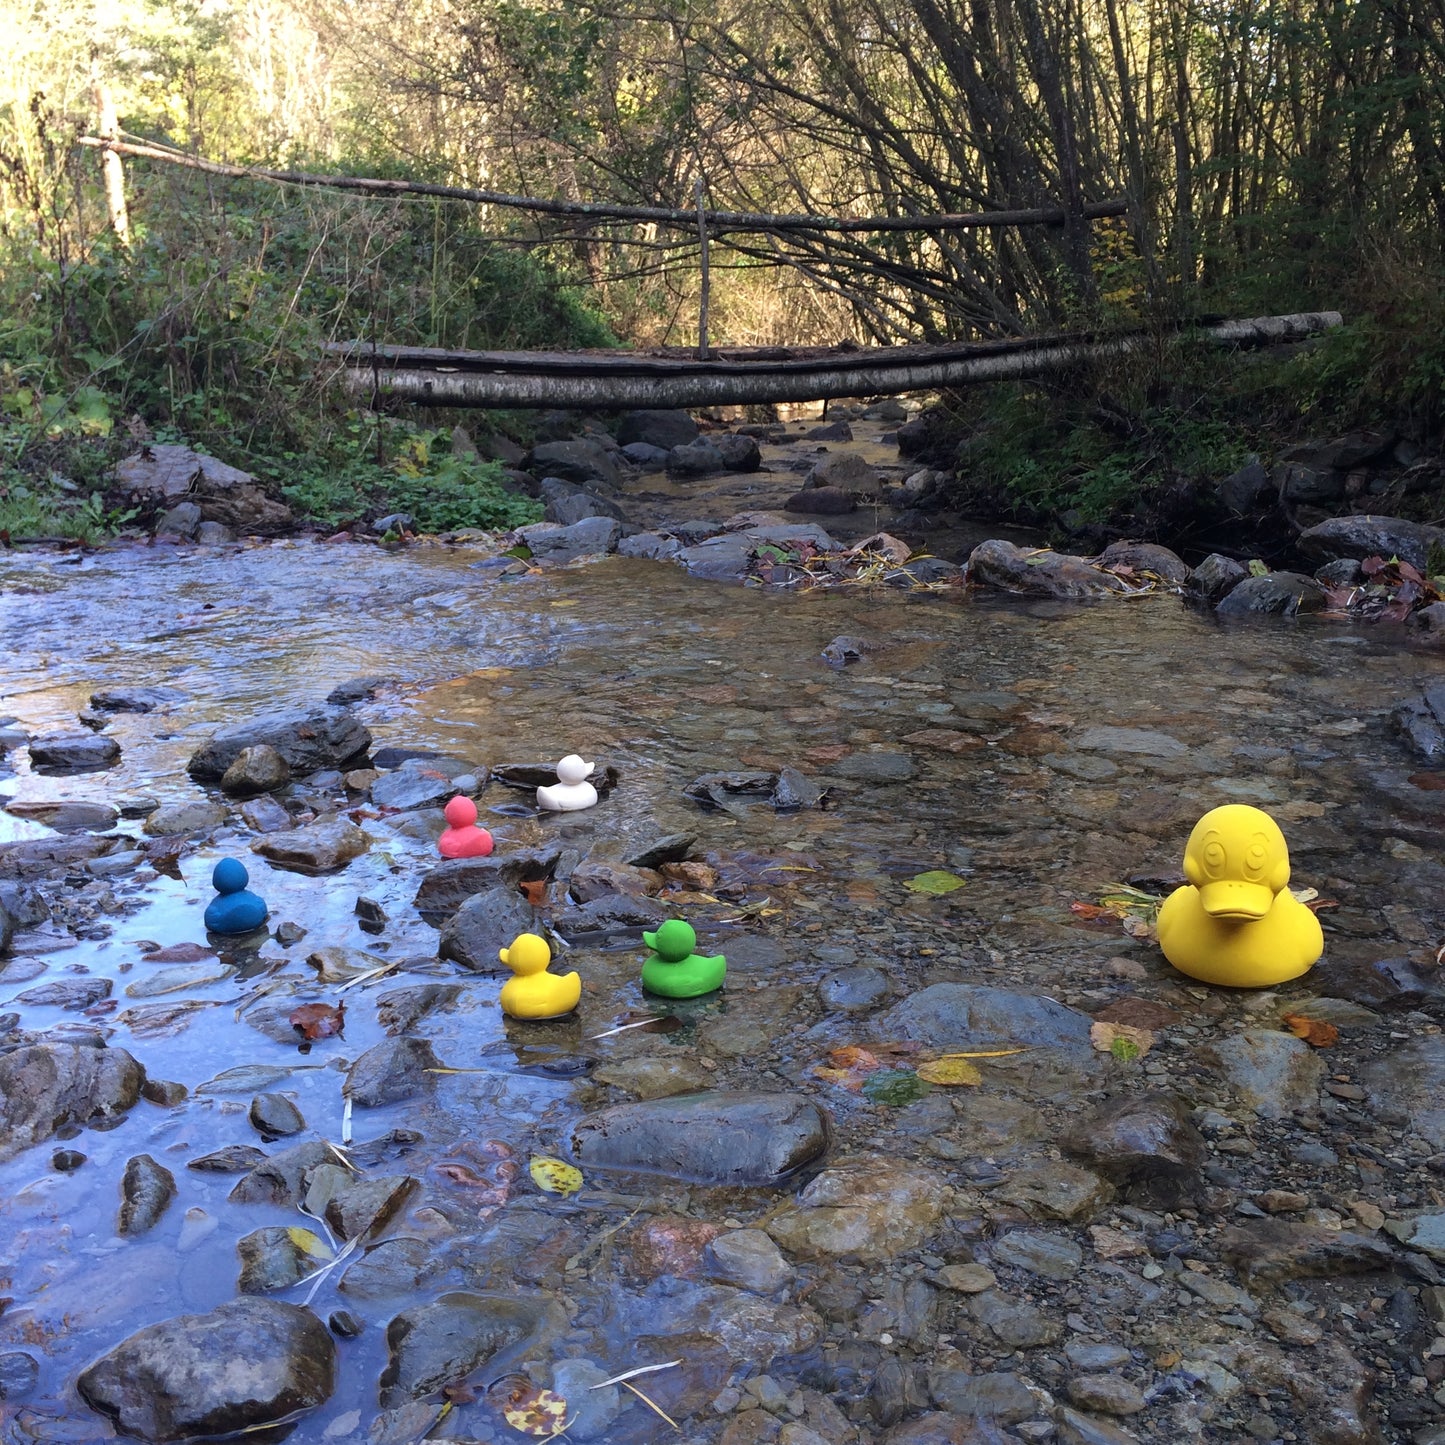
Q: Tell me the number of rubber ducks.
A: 6